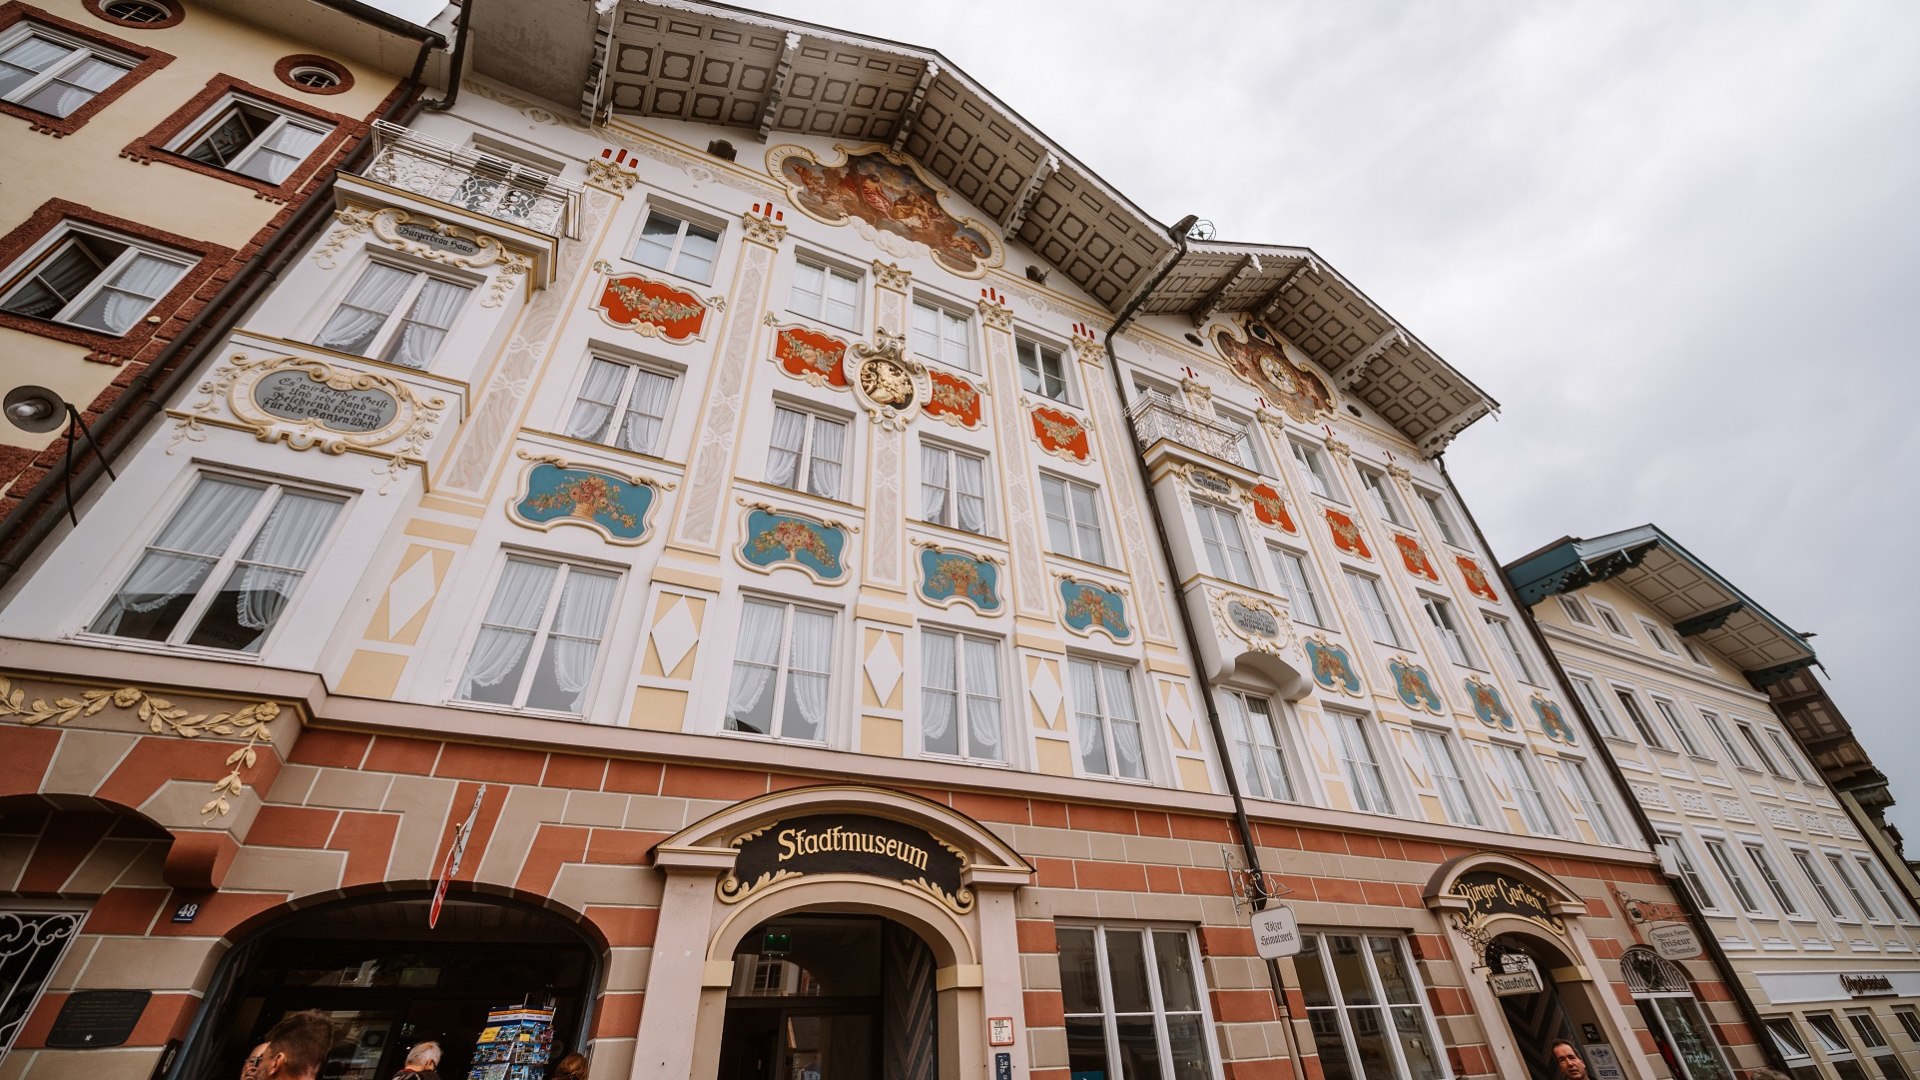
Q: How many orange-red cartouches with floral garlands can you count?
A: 8